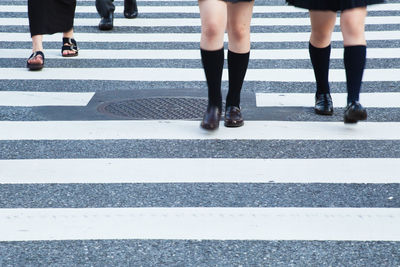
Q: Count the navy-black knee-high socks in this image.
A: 4